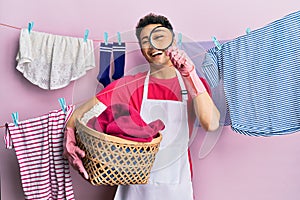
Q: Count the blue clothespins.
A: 9